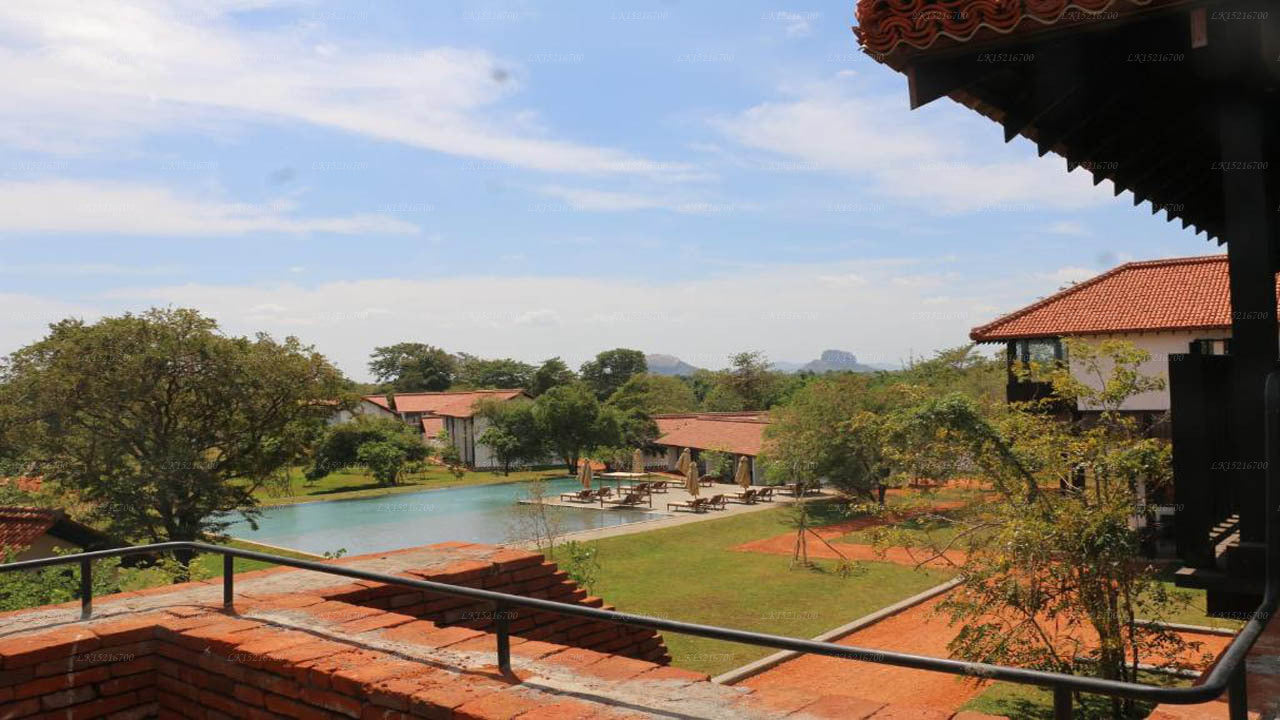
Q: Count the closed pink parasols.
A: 0